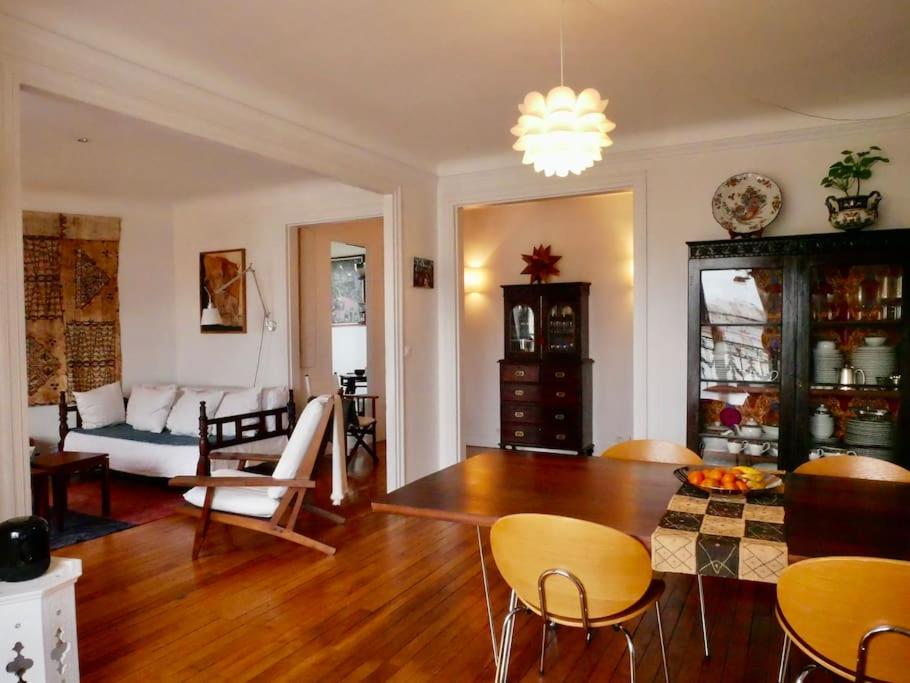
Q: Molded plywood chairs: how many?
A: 4